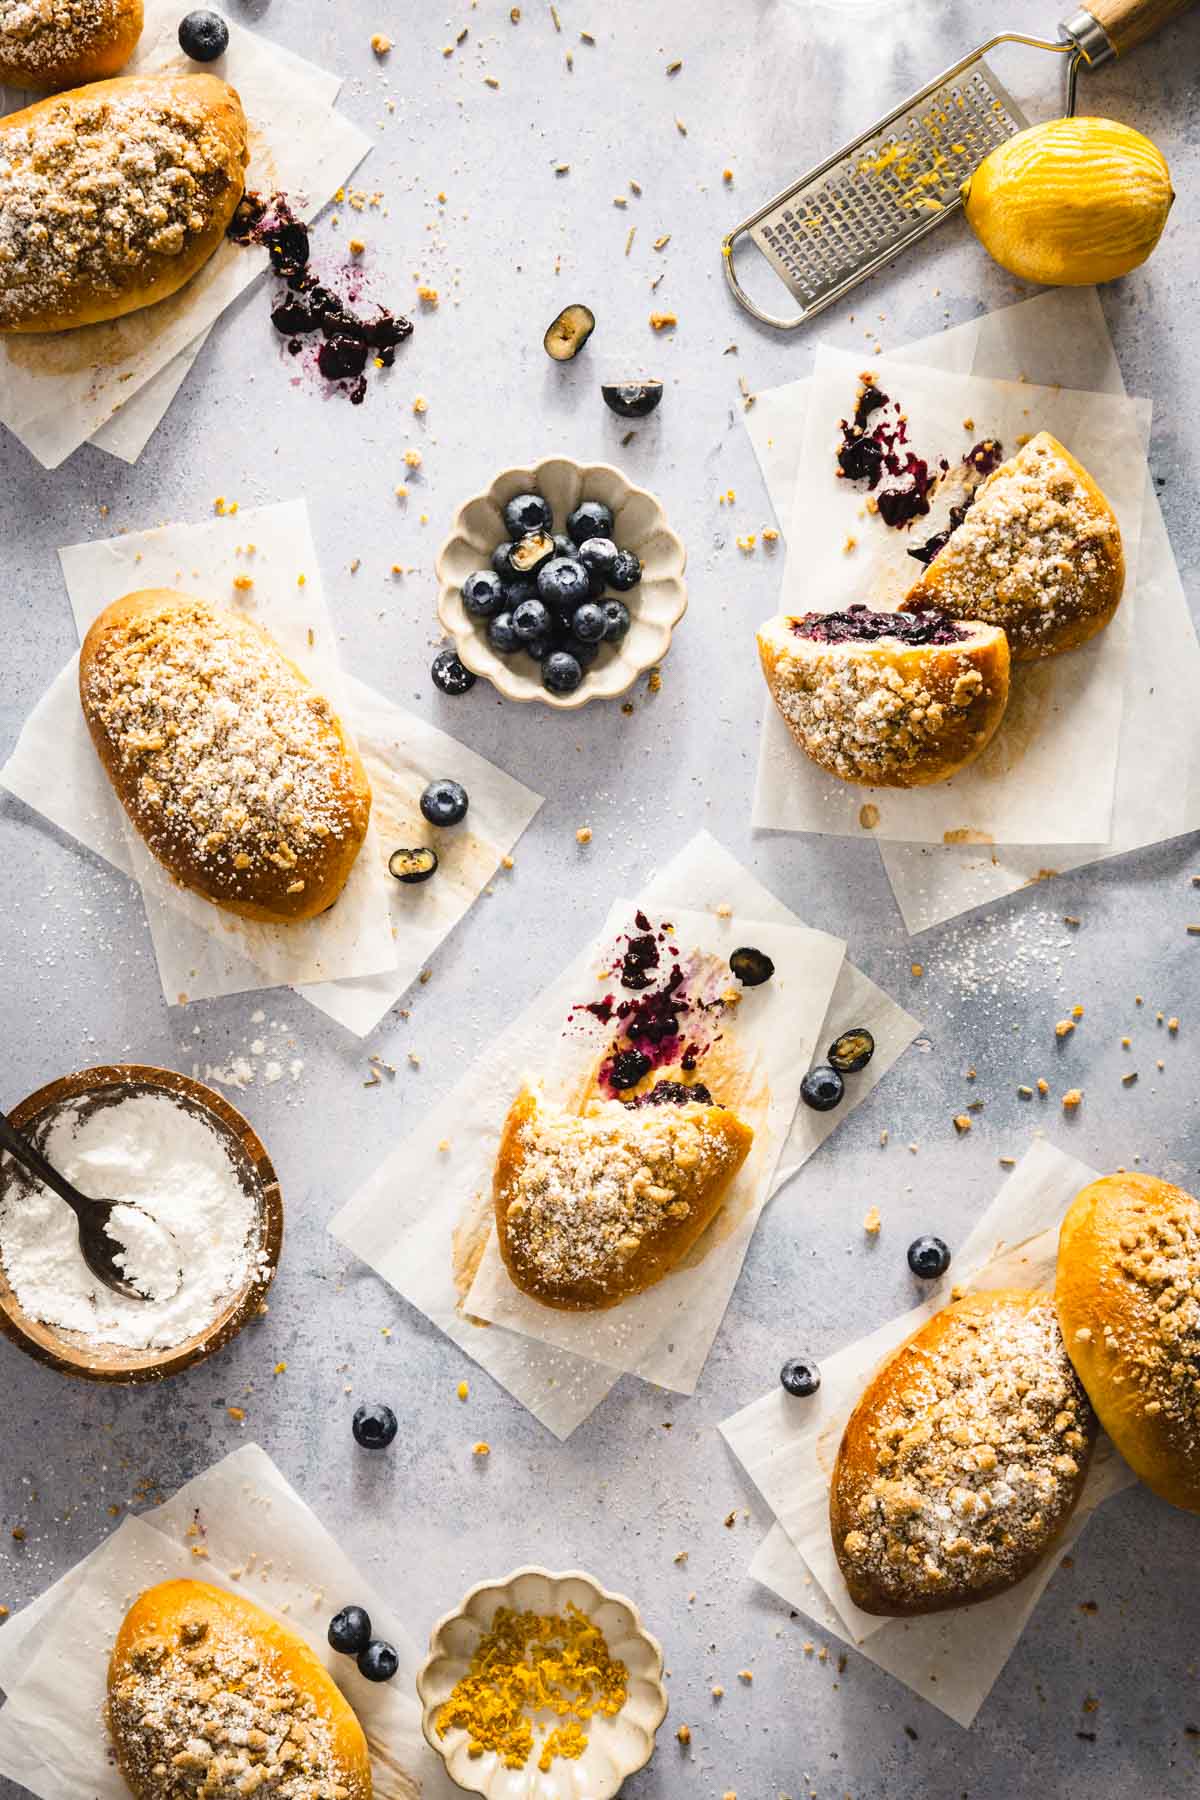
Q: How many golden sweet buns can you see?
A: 8